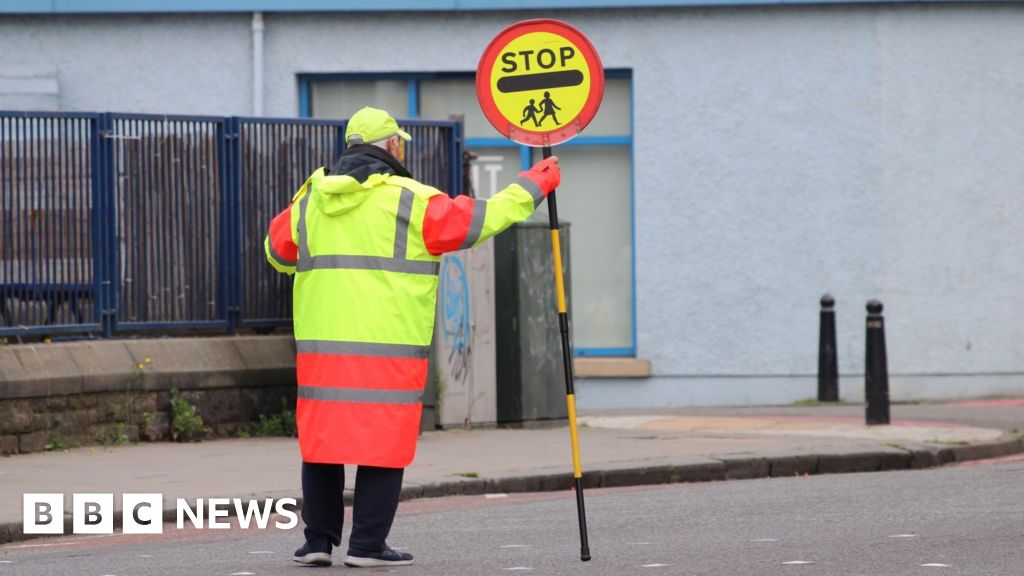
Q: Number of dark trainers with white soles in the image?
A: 2